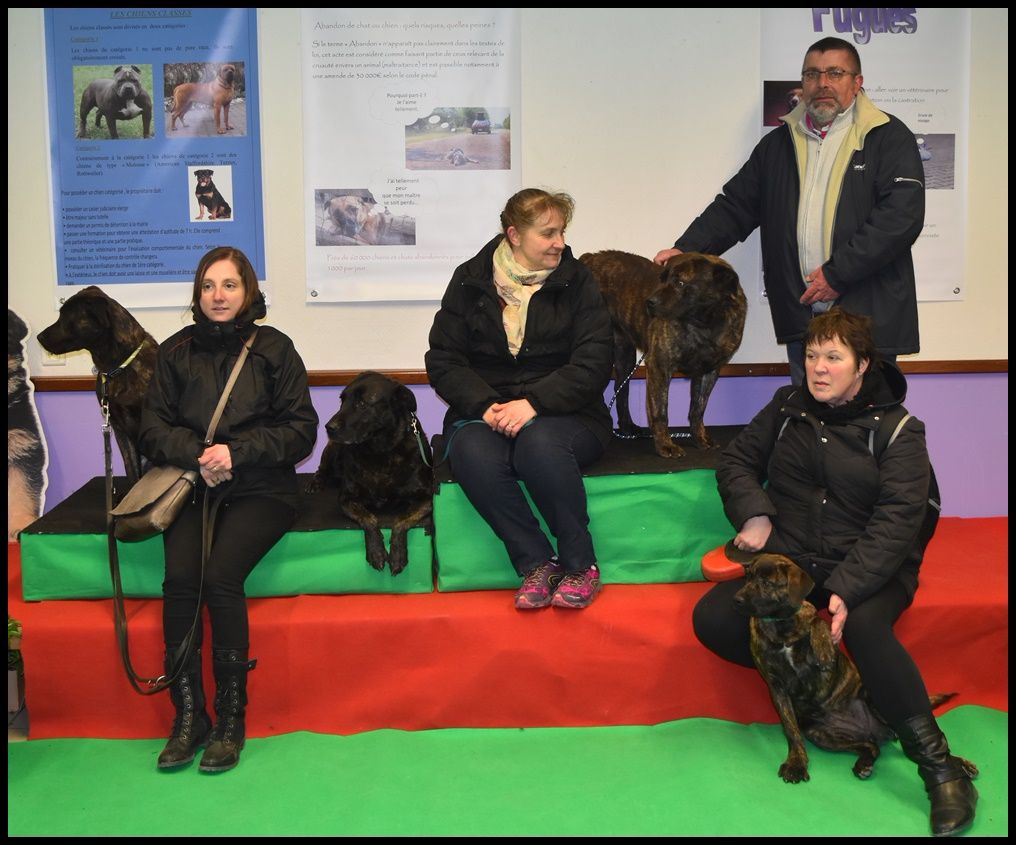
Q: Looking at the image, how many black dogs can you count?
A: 2